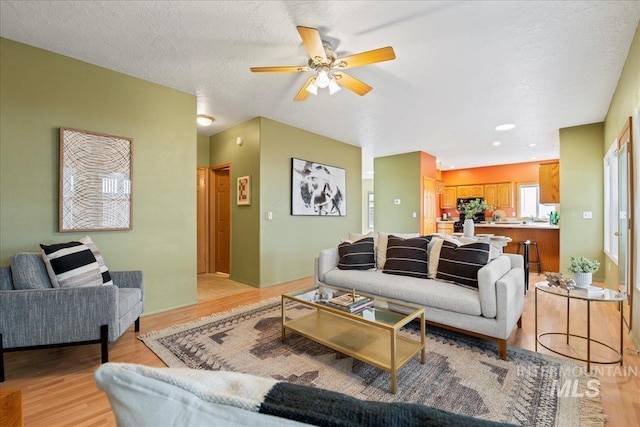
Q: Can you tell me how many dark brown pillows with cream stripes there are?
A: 3